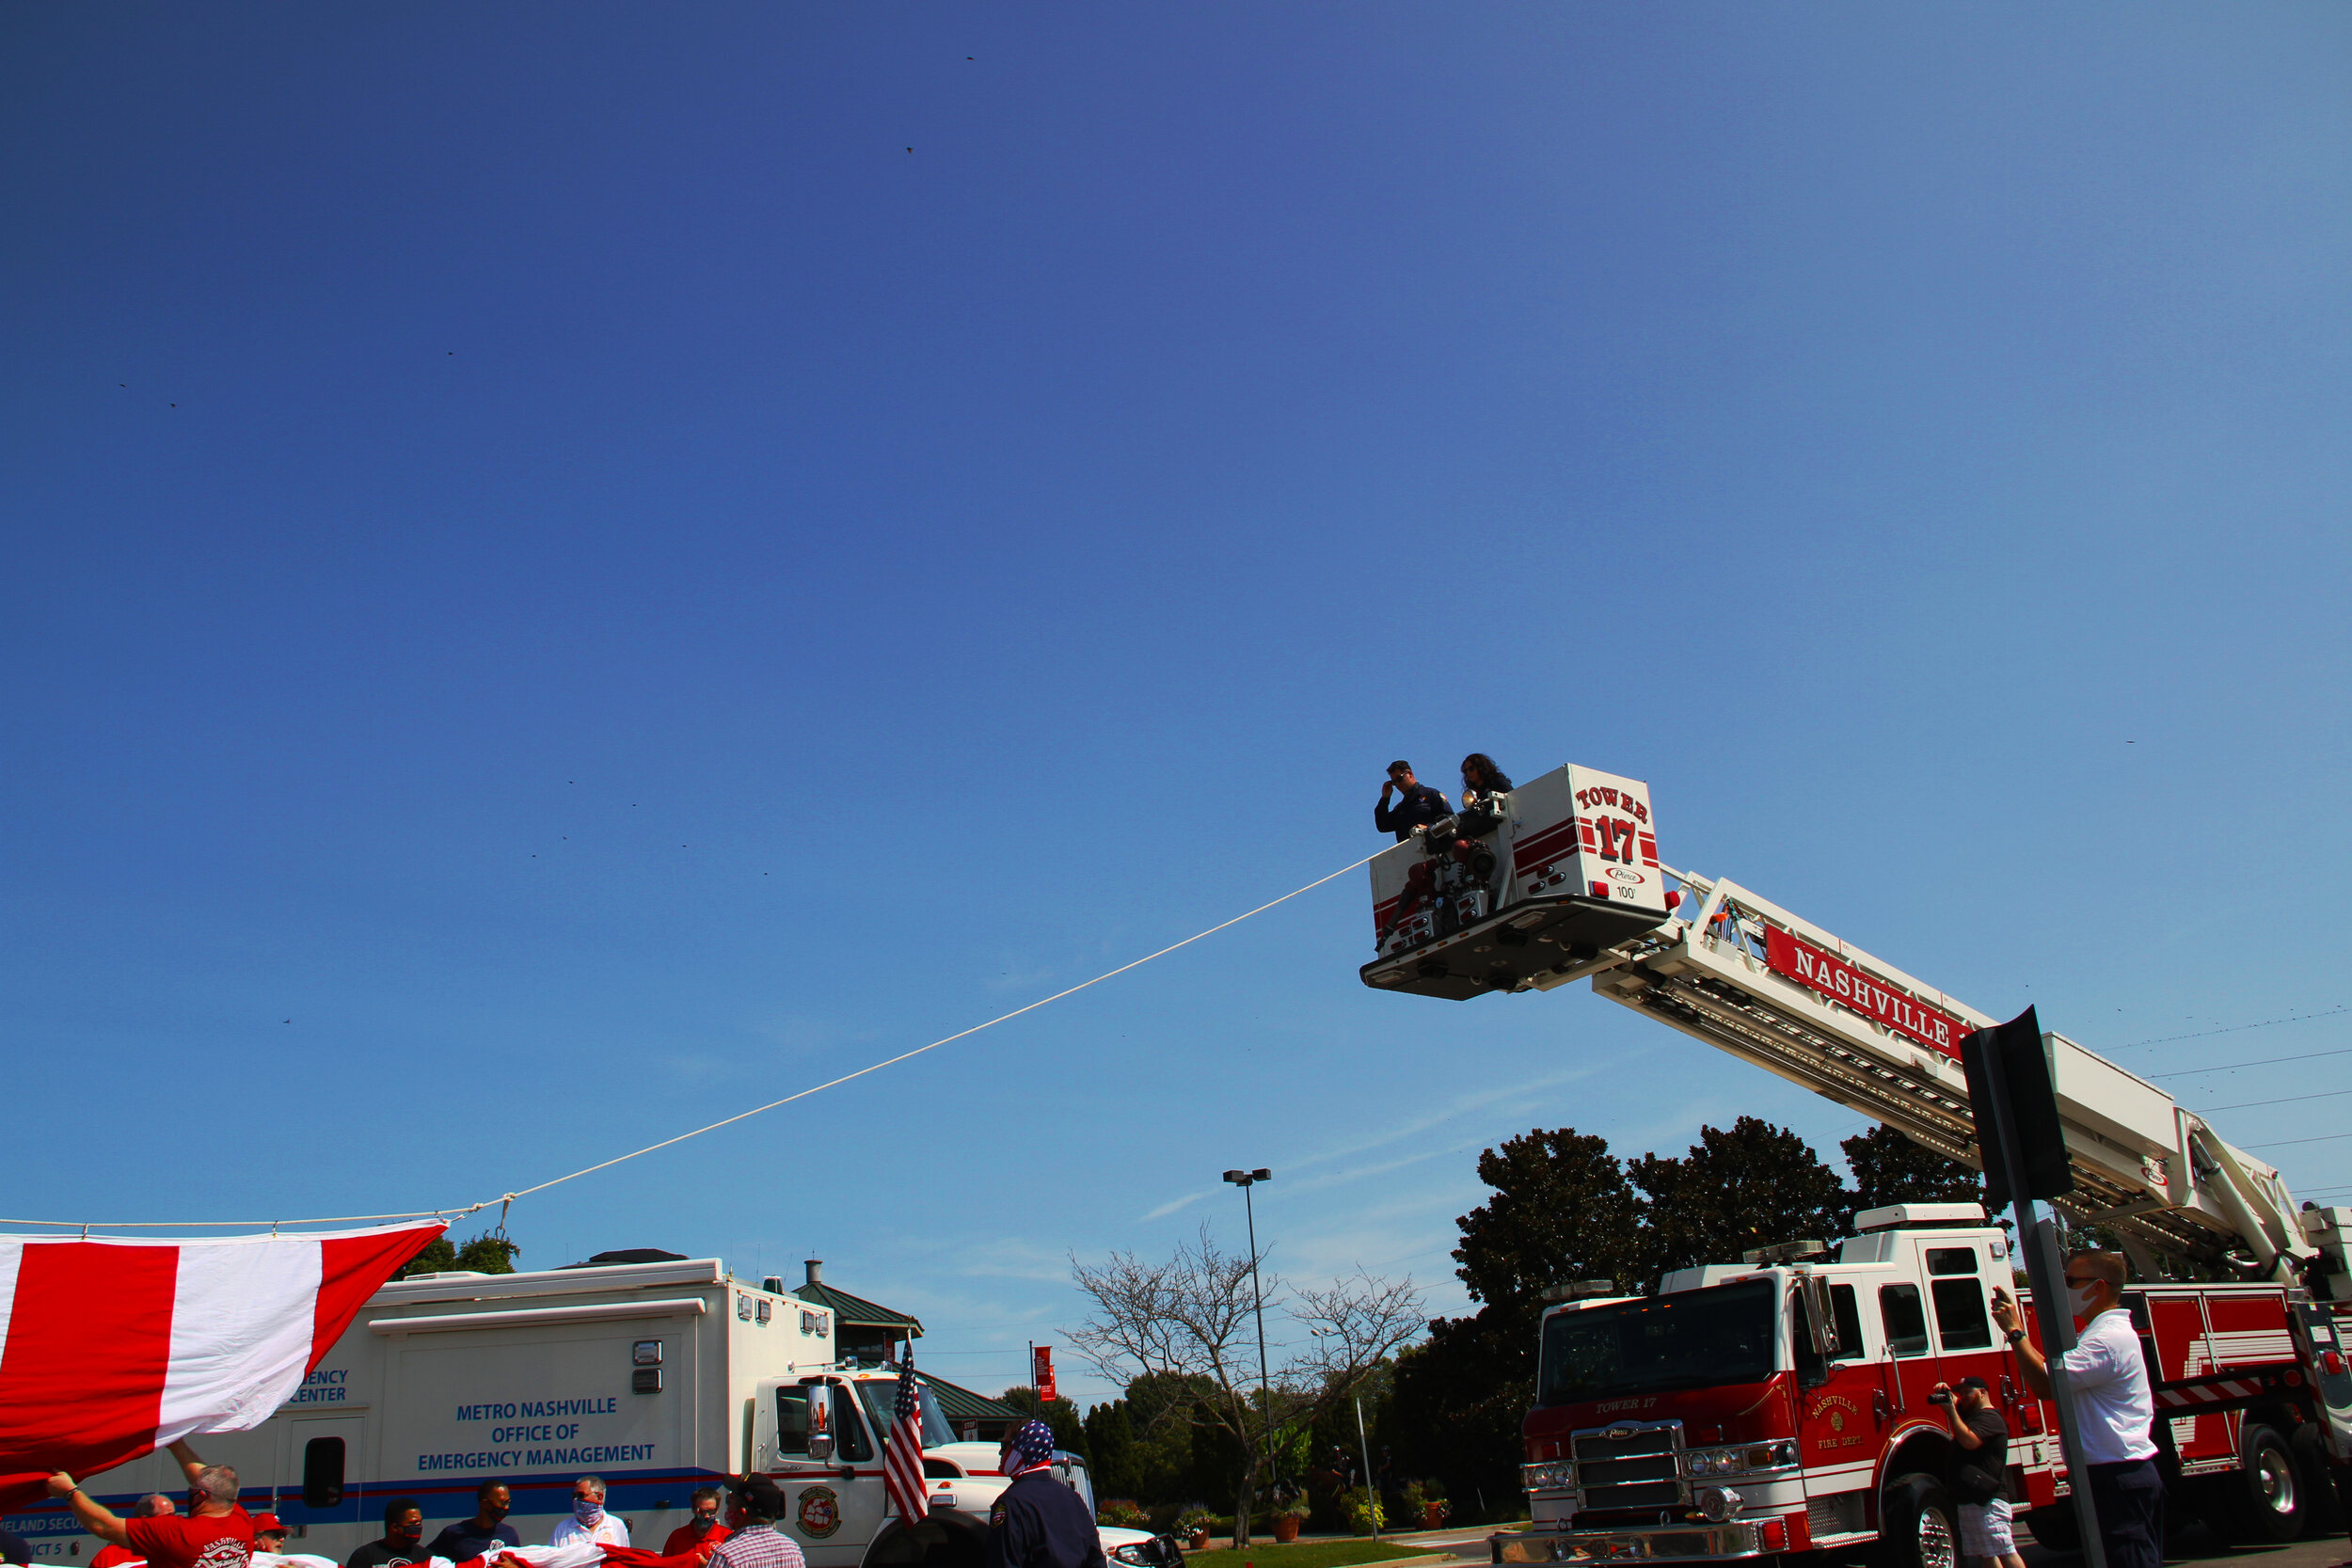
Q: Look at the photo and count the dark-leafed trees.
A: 3